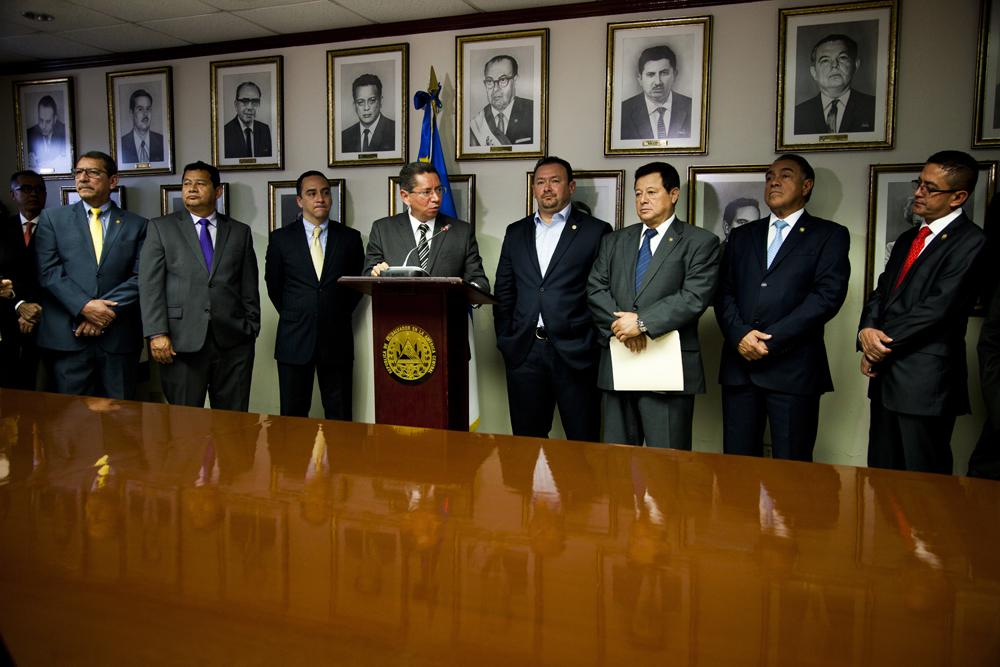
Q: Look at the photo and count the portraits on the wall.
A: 15